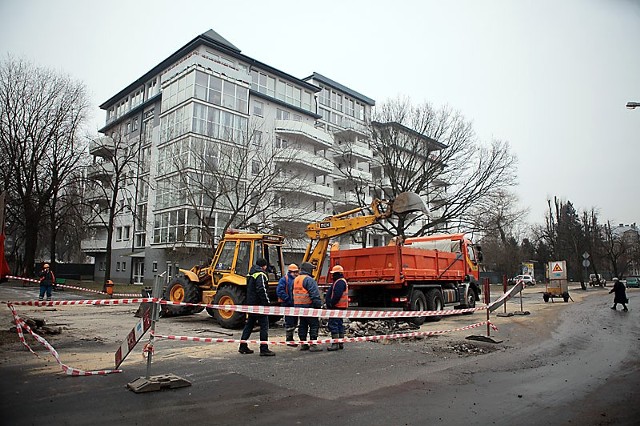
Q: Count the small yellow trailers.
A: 1